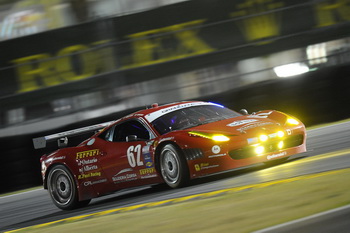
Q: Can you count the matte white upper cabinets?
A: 0